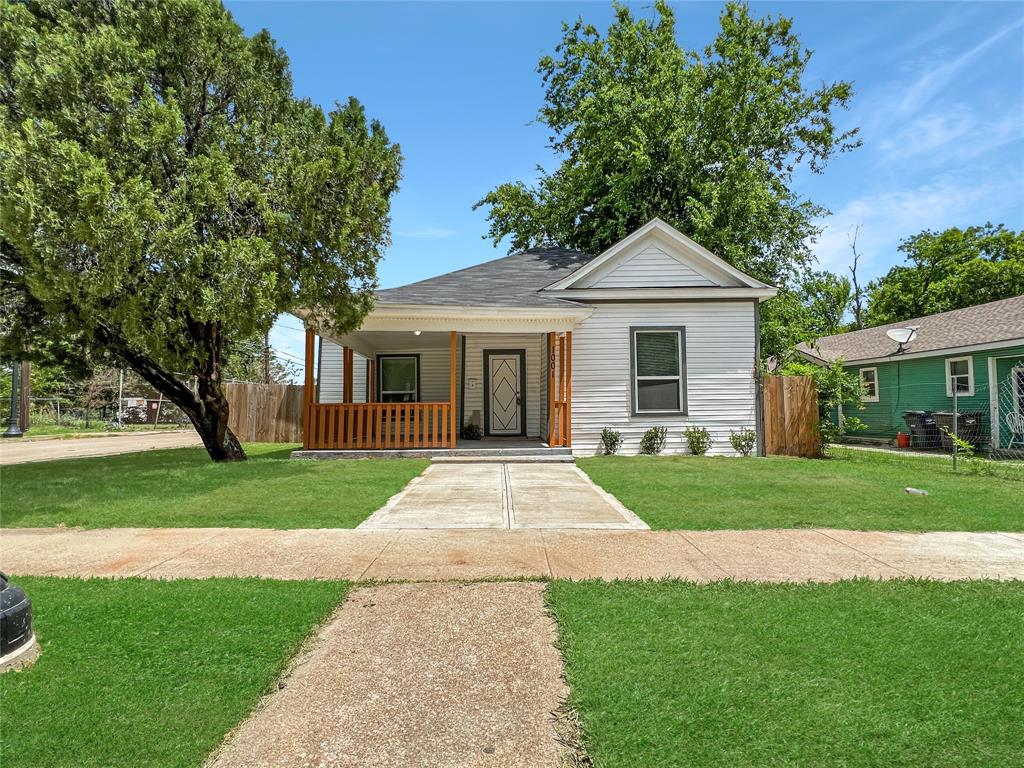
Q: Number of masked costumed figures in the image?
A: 0